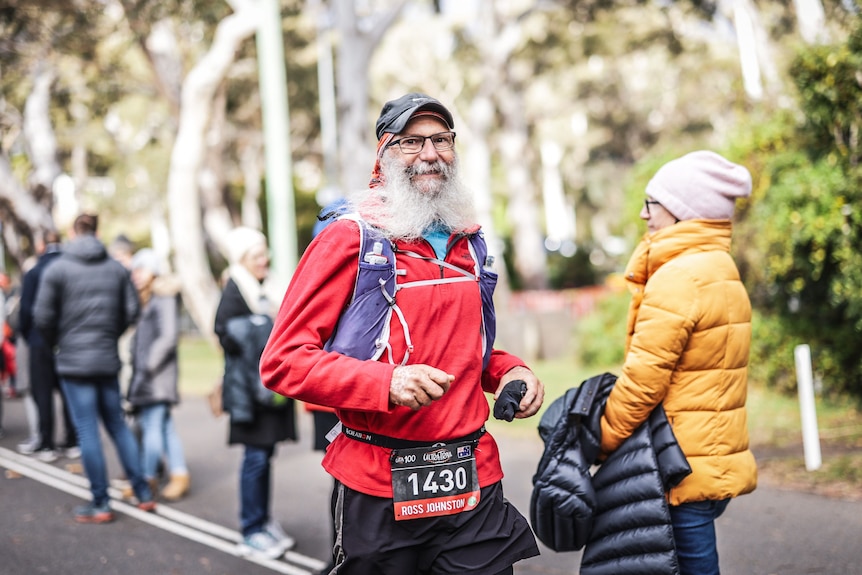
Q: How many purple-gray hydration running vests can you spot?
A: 1